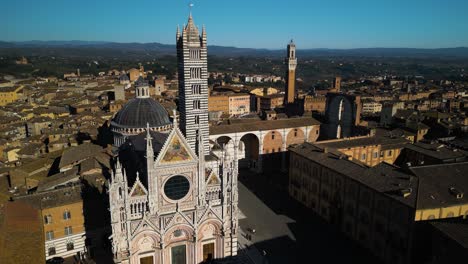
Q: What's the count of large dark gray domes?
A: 1